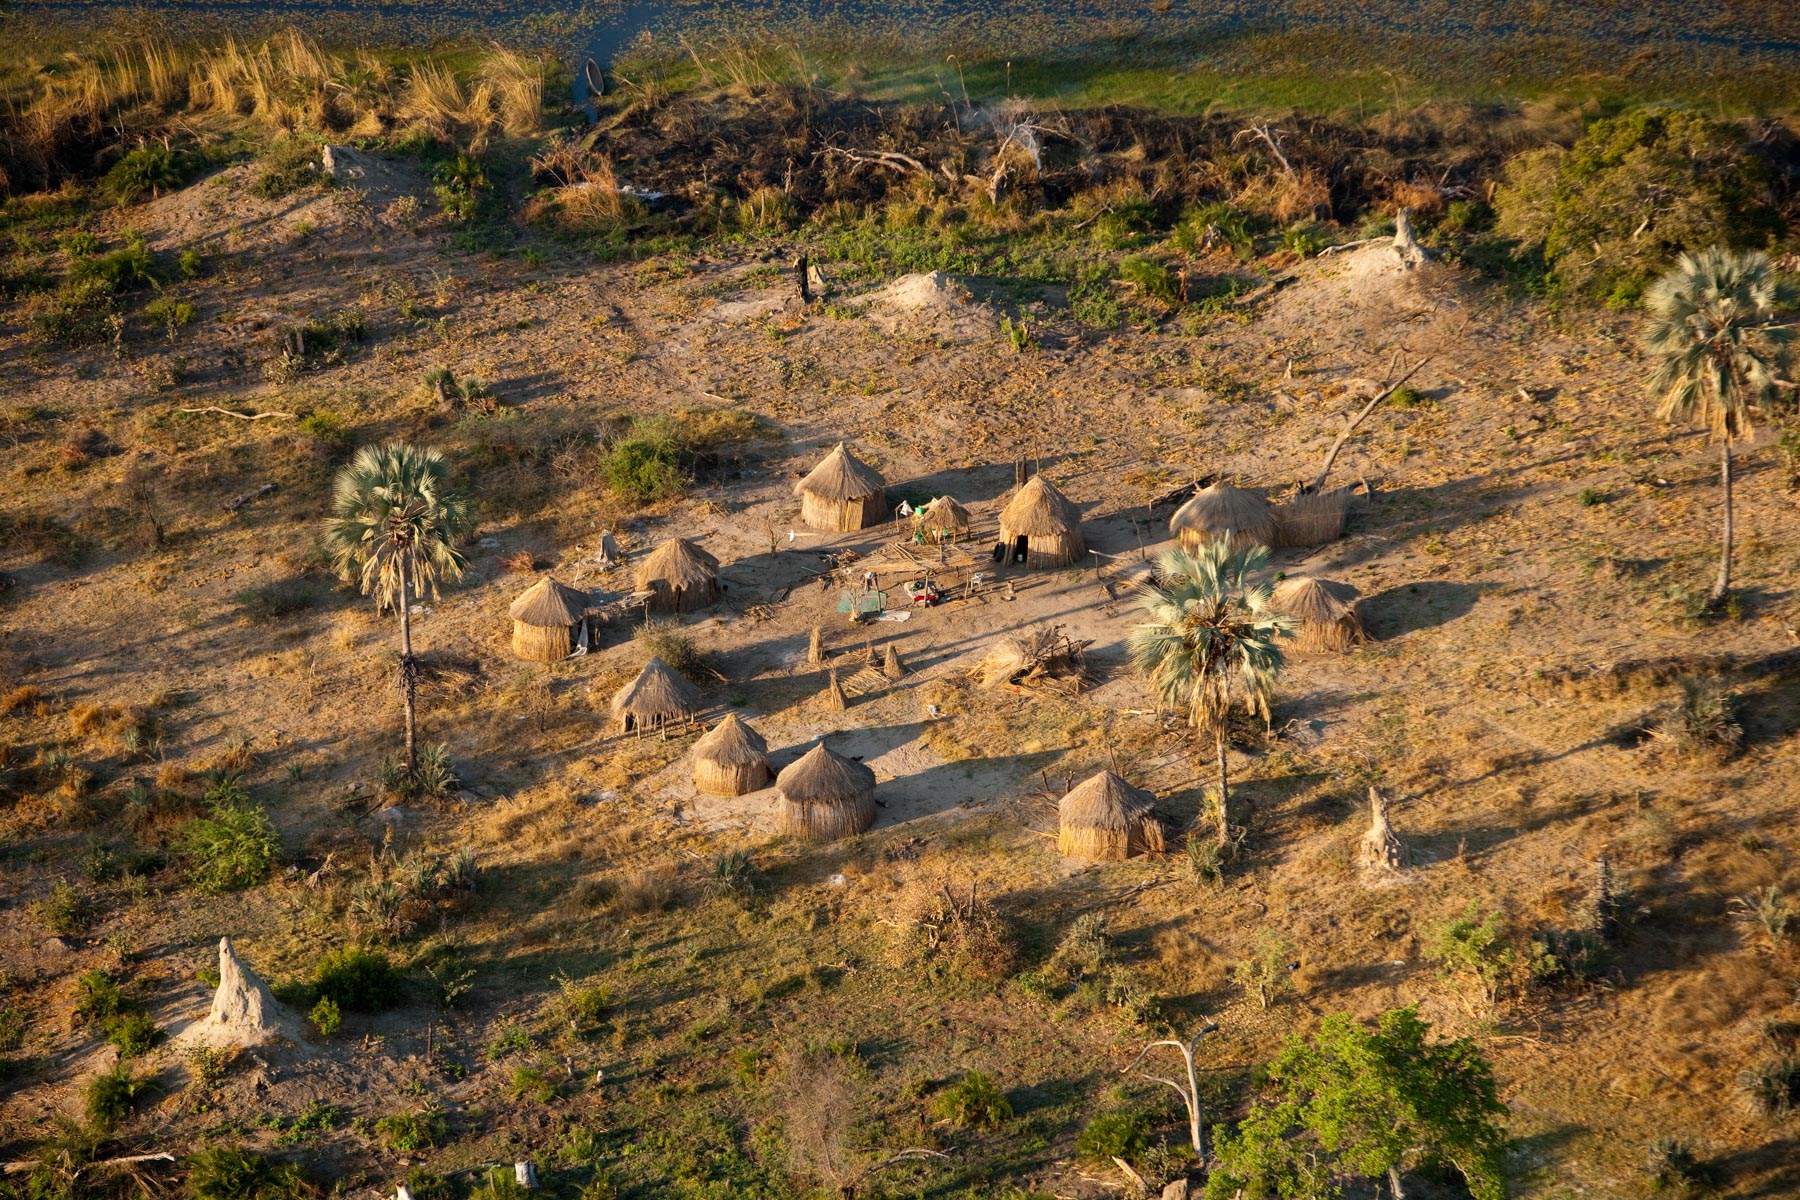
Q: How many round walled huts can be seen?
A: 9